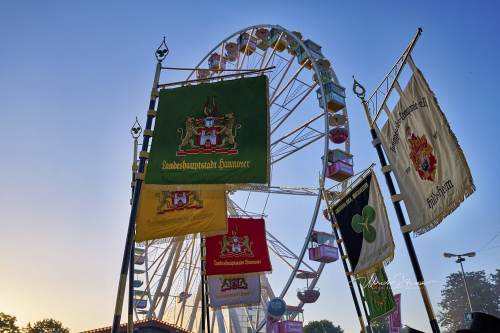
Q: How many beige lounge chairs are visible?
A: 0